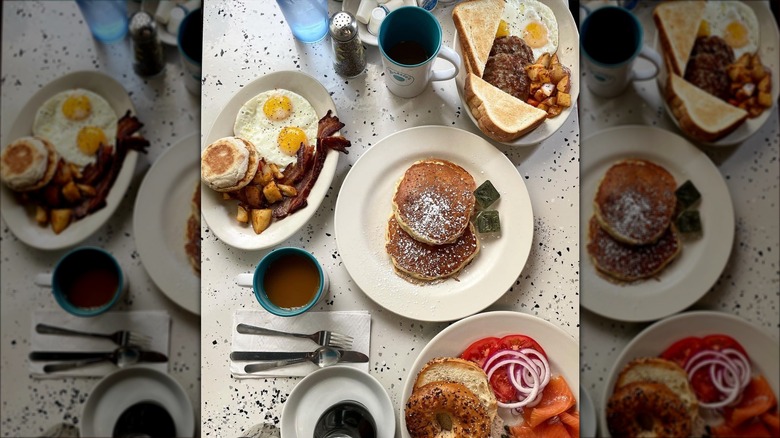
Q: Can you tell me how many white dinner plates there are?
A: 4